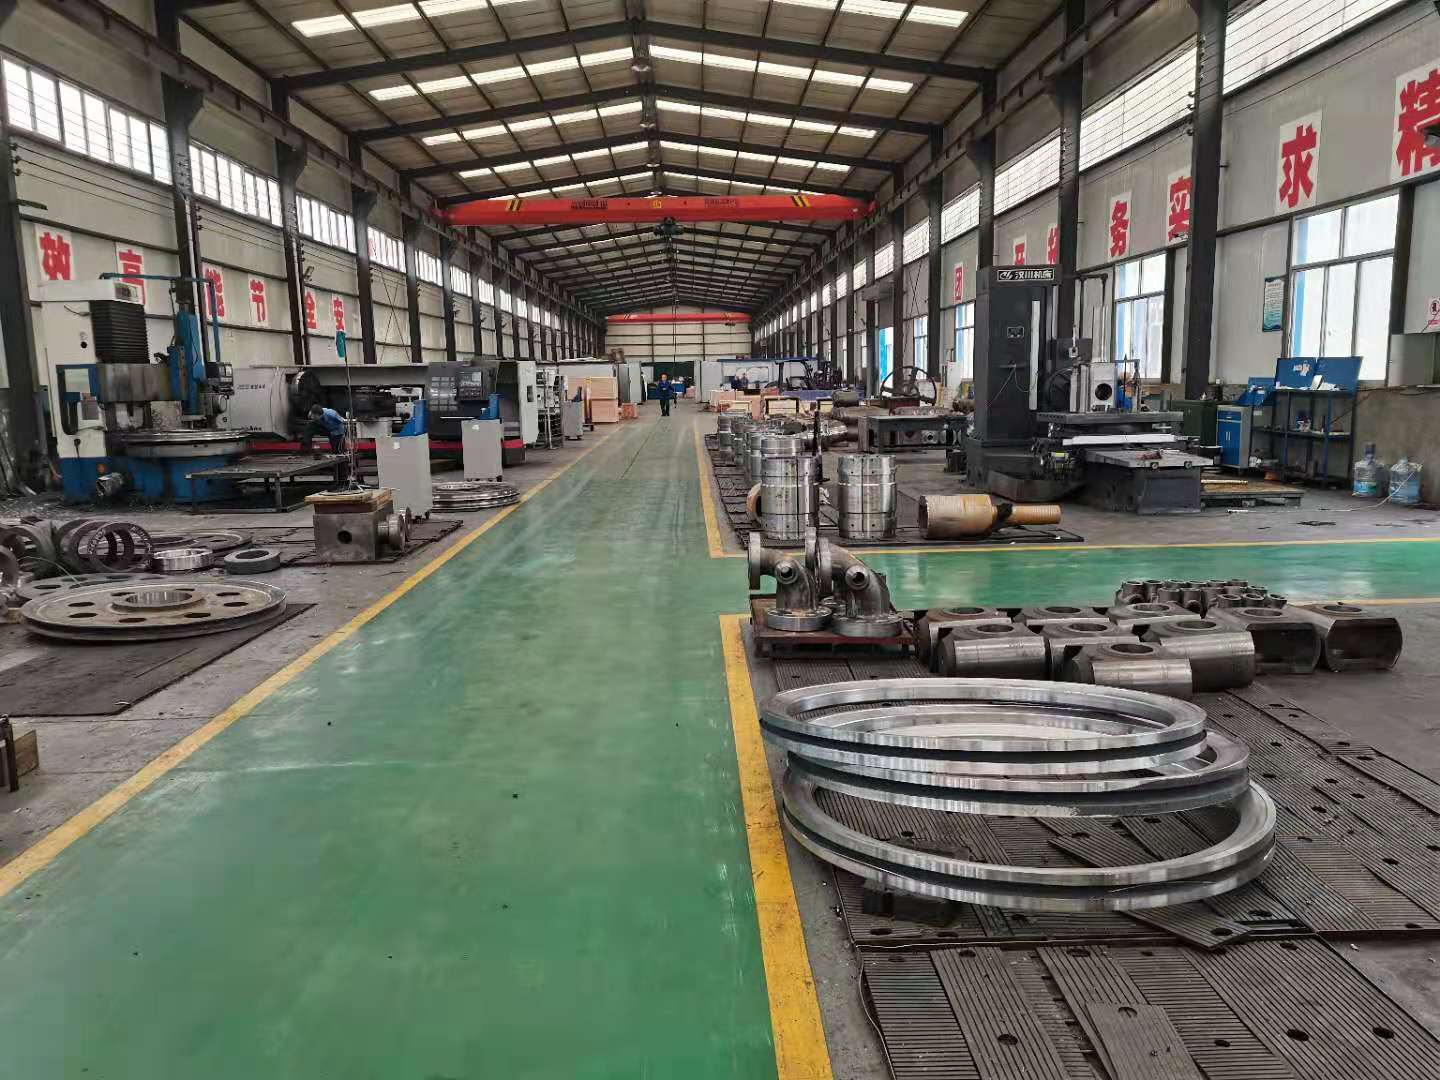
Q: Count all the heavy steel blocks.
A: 9